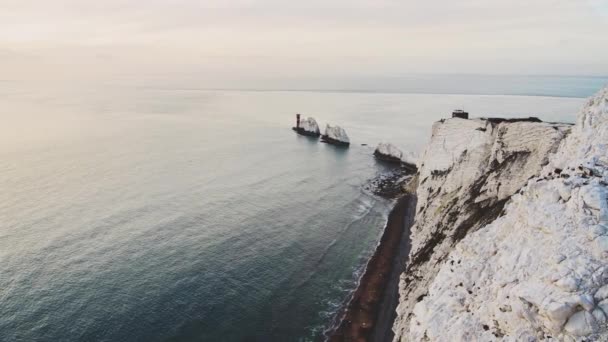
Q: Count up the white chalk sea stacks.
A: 3